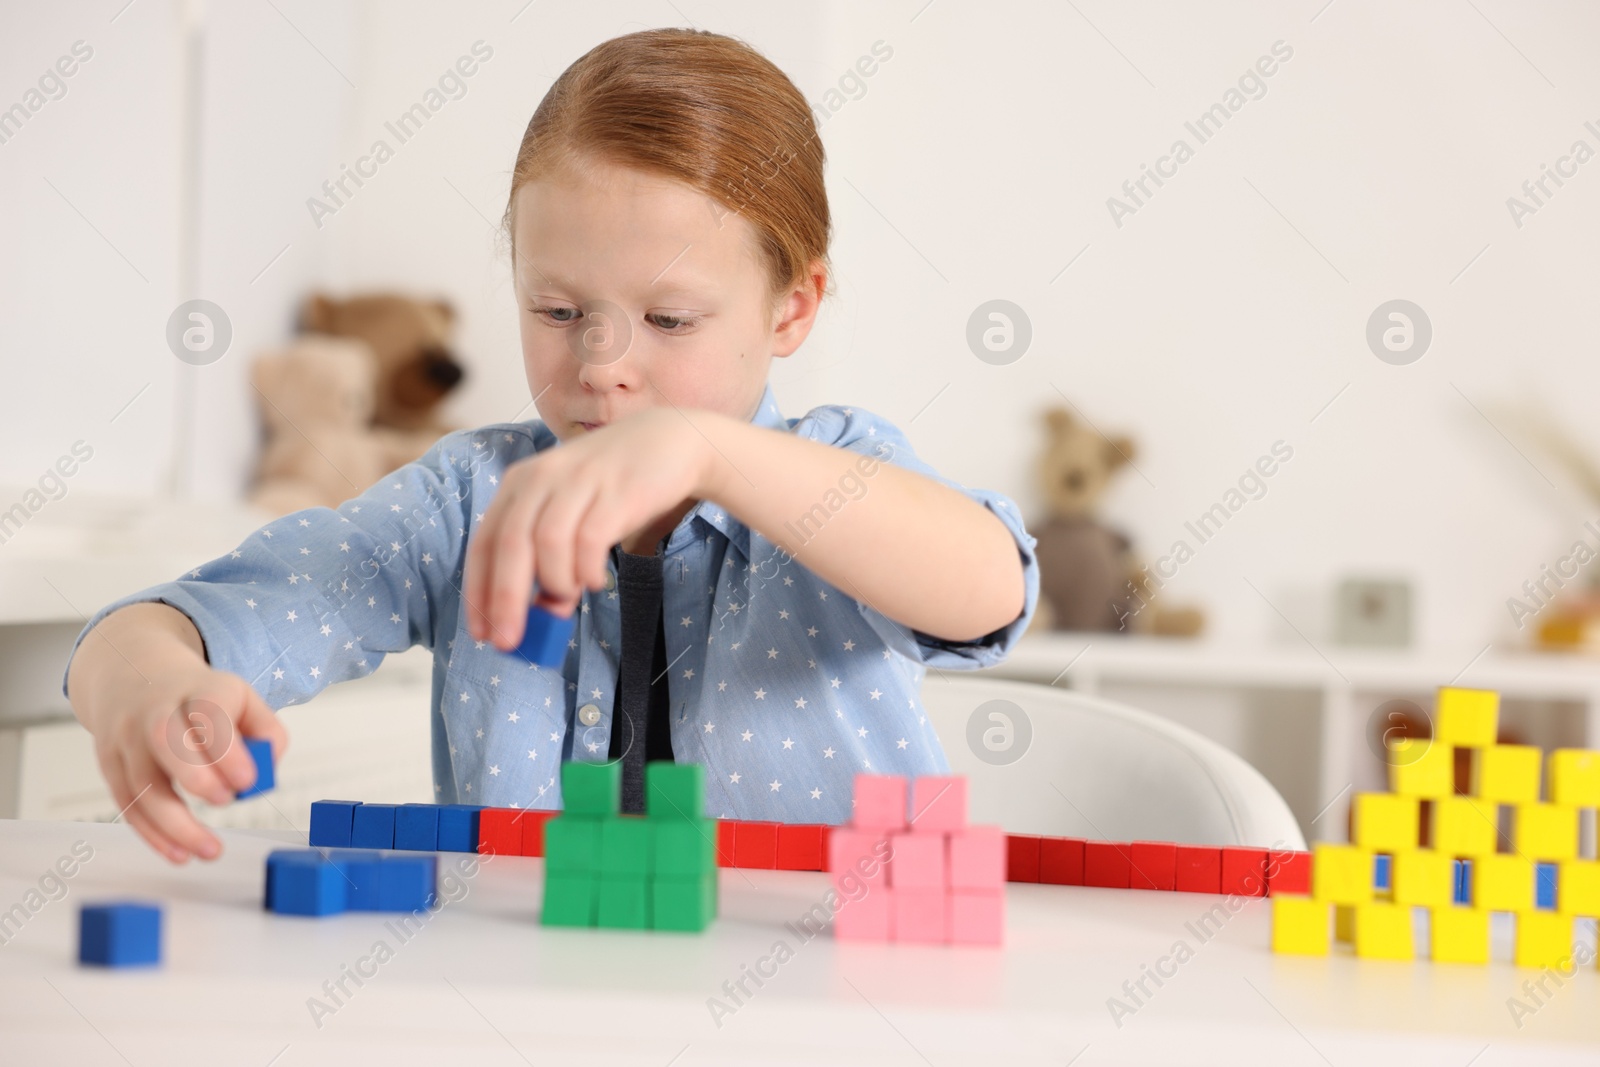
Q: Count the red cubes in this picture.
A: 13